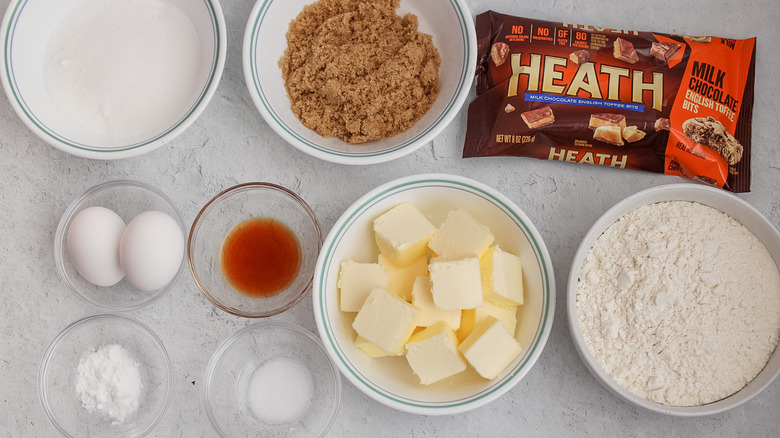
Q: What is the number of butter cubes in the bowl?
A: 12